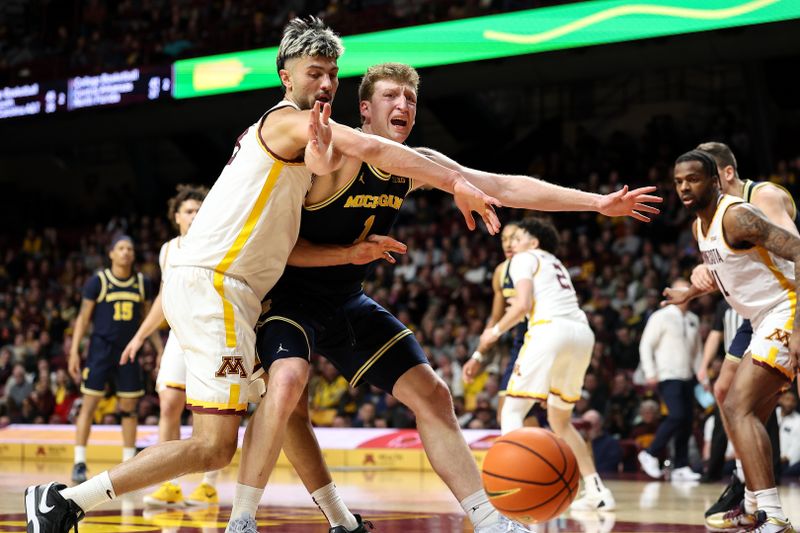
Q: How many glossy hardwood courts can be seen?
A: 1